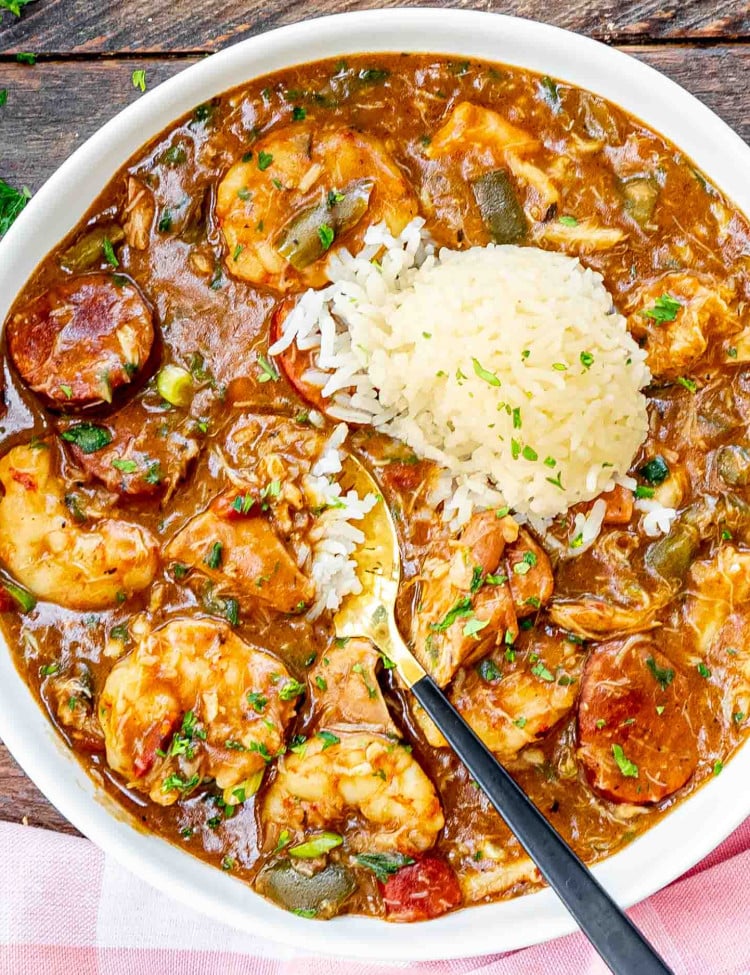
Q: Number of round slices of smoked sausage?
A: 4